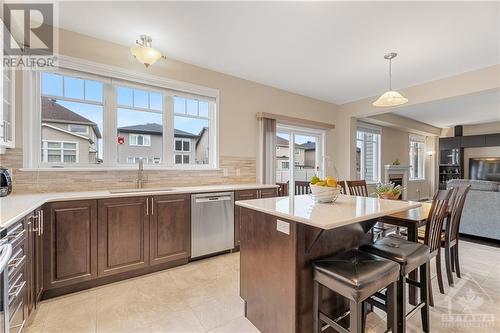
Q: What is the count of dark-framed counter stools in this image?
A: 2